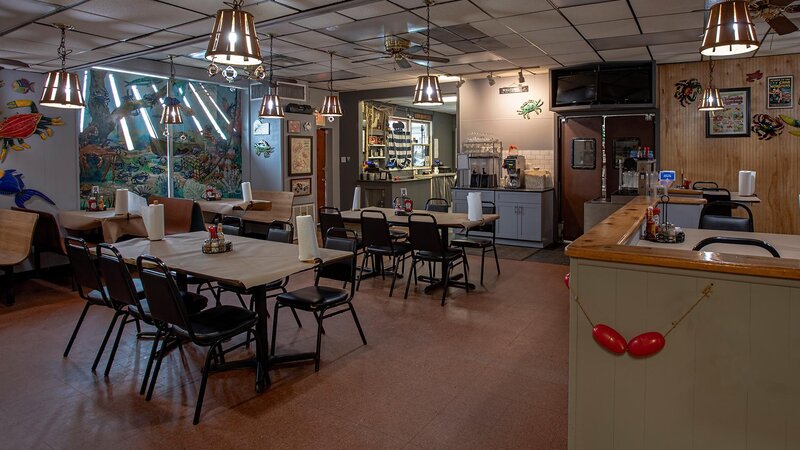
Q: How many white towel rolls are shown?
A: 7